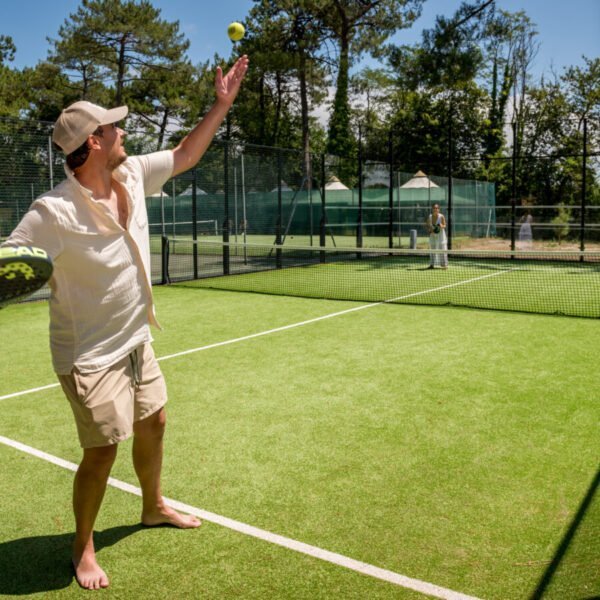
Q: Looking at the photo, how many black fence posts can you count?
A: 9